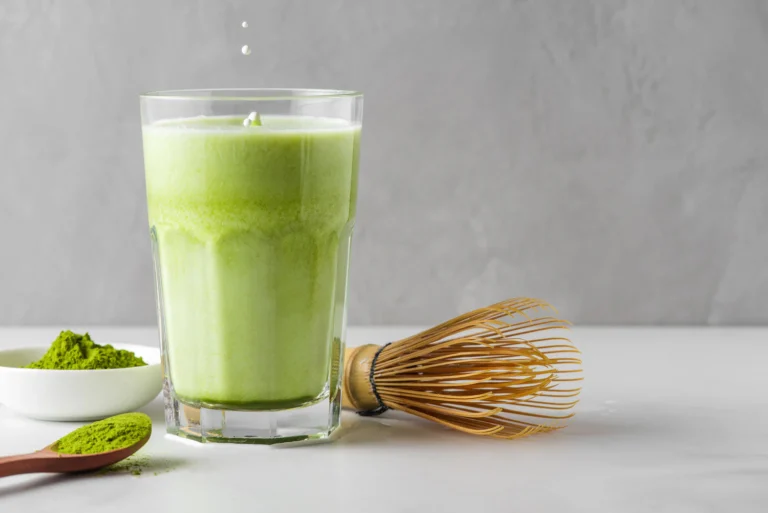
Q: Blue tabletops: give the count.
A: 0